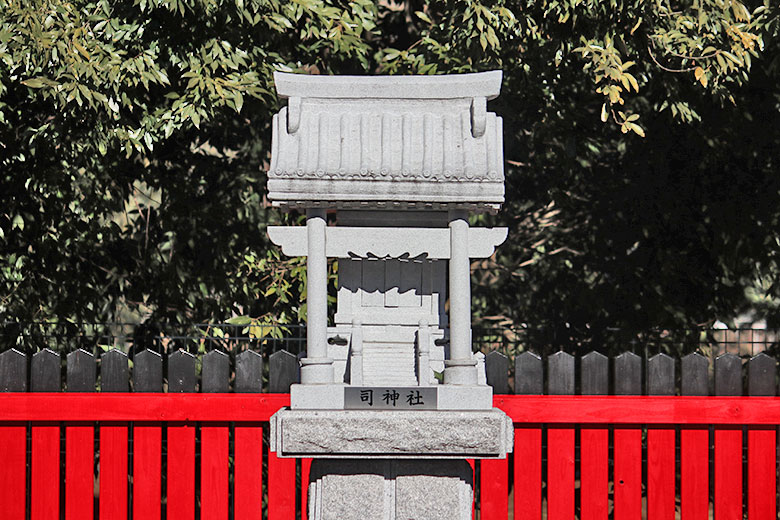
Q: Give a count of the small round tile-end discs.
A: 11